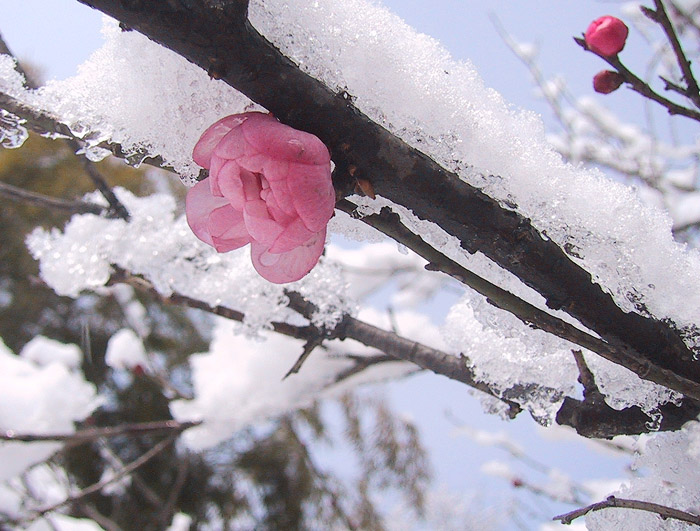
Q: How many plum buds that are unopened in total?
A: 2